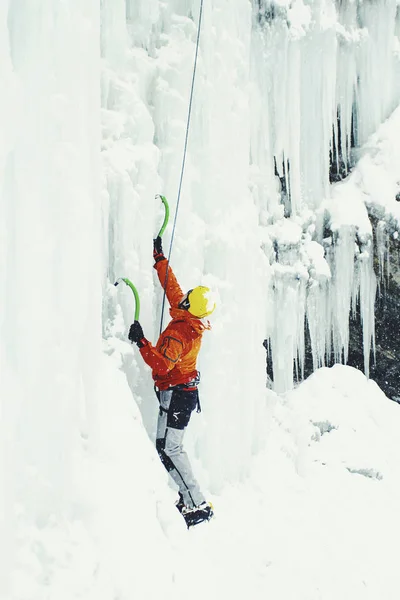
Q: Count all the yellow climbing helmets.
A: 1